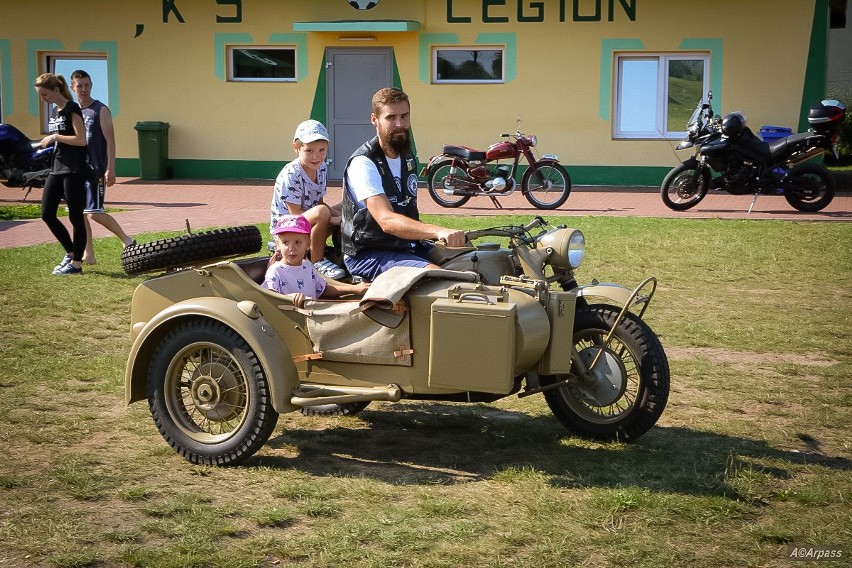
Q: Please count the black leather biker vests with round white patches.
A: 1